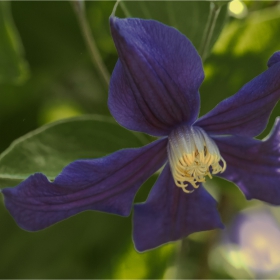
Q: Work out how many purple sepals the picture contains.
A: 5